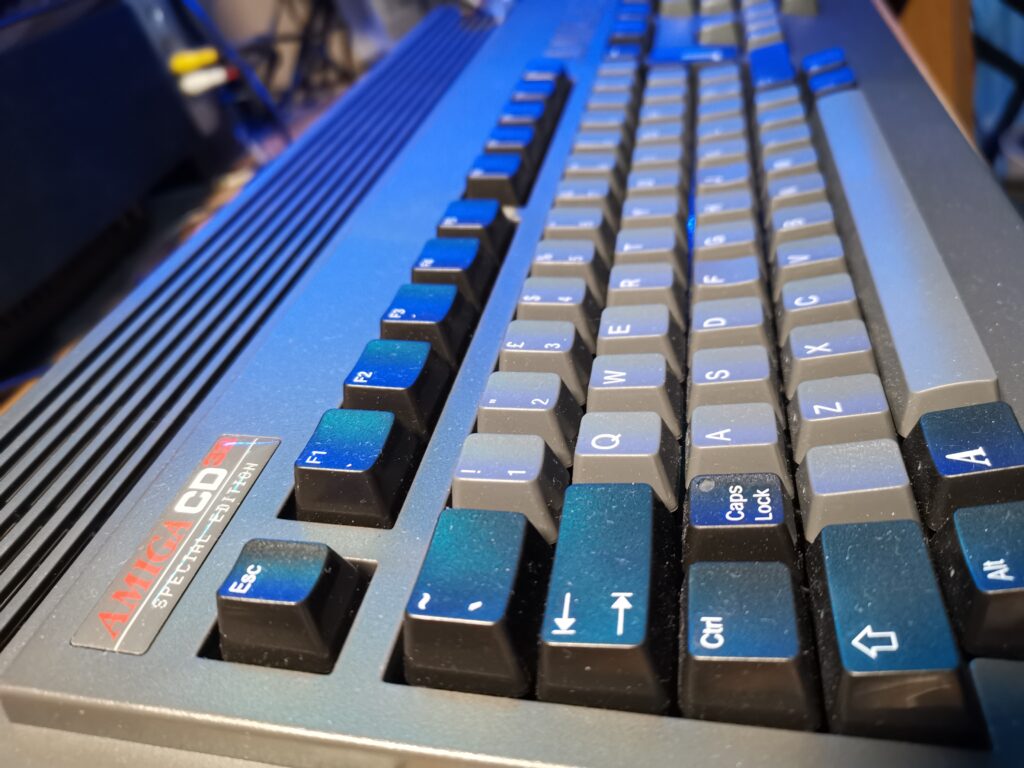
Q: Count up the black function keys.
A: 10